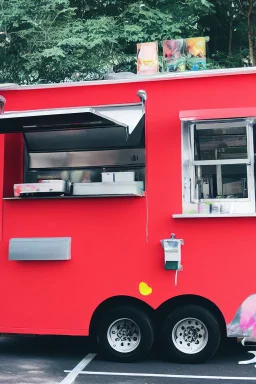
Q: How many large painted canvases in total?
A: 3